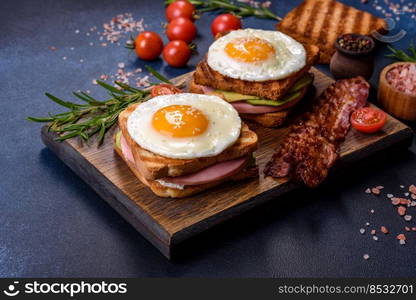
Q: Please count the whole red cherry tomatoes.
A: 5